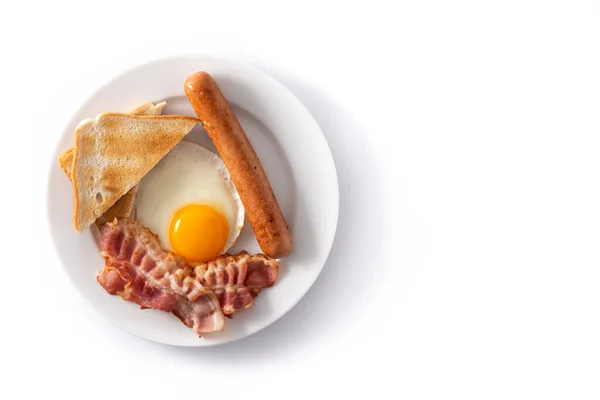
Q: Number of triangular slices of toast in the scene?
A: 2